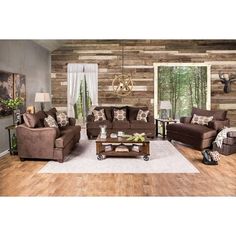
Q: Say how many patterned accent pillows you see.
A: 6